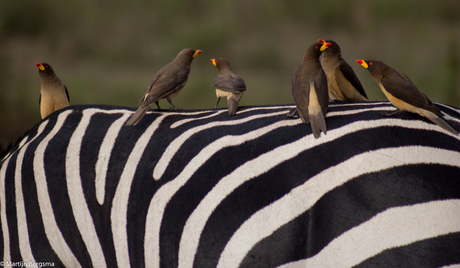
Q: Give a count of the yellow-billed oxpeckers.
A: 6